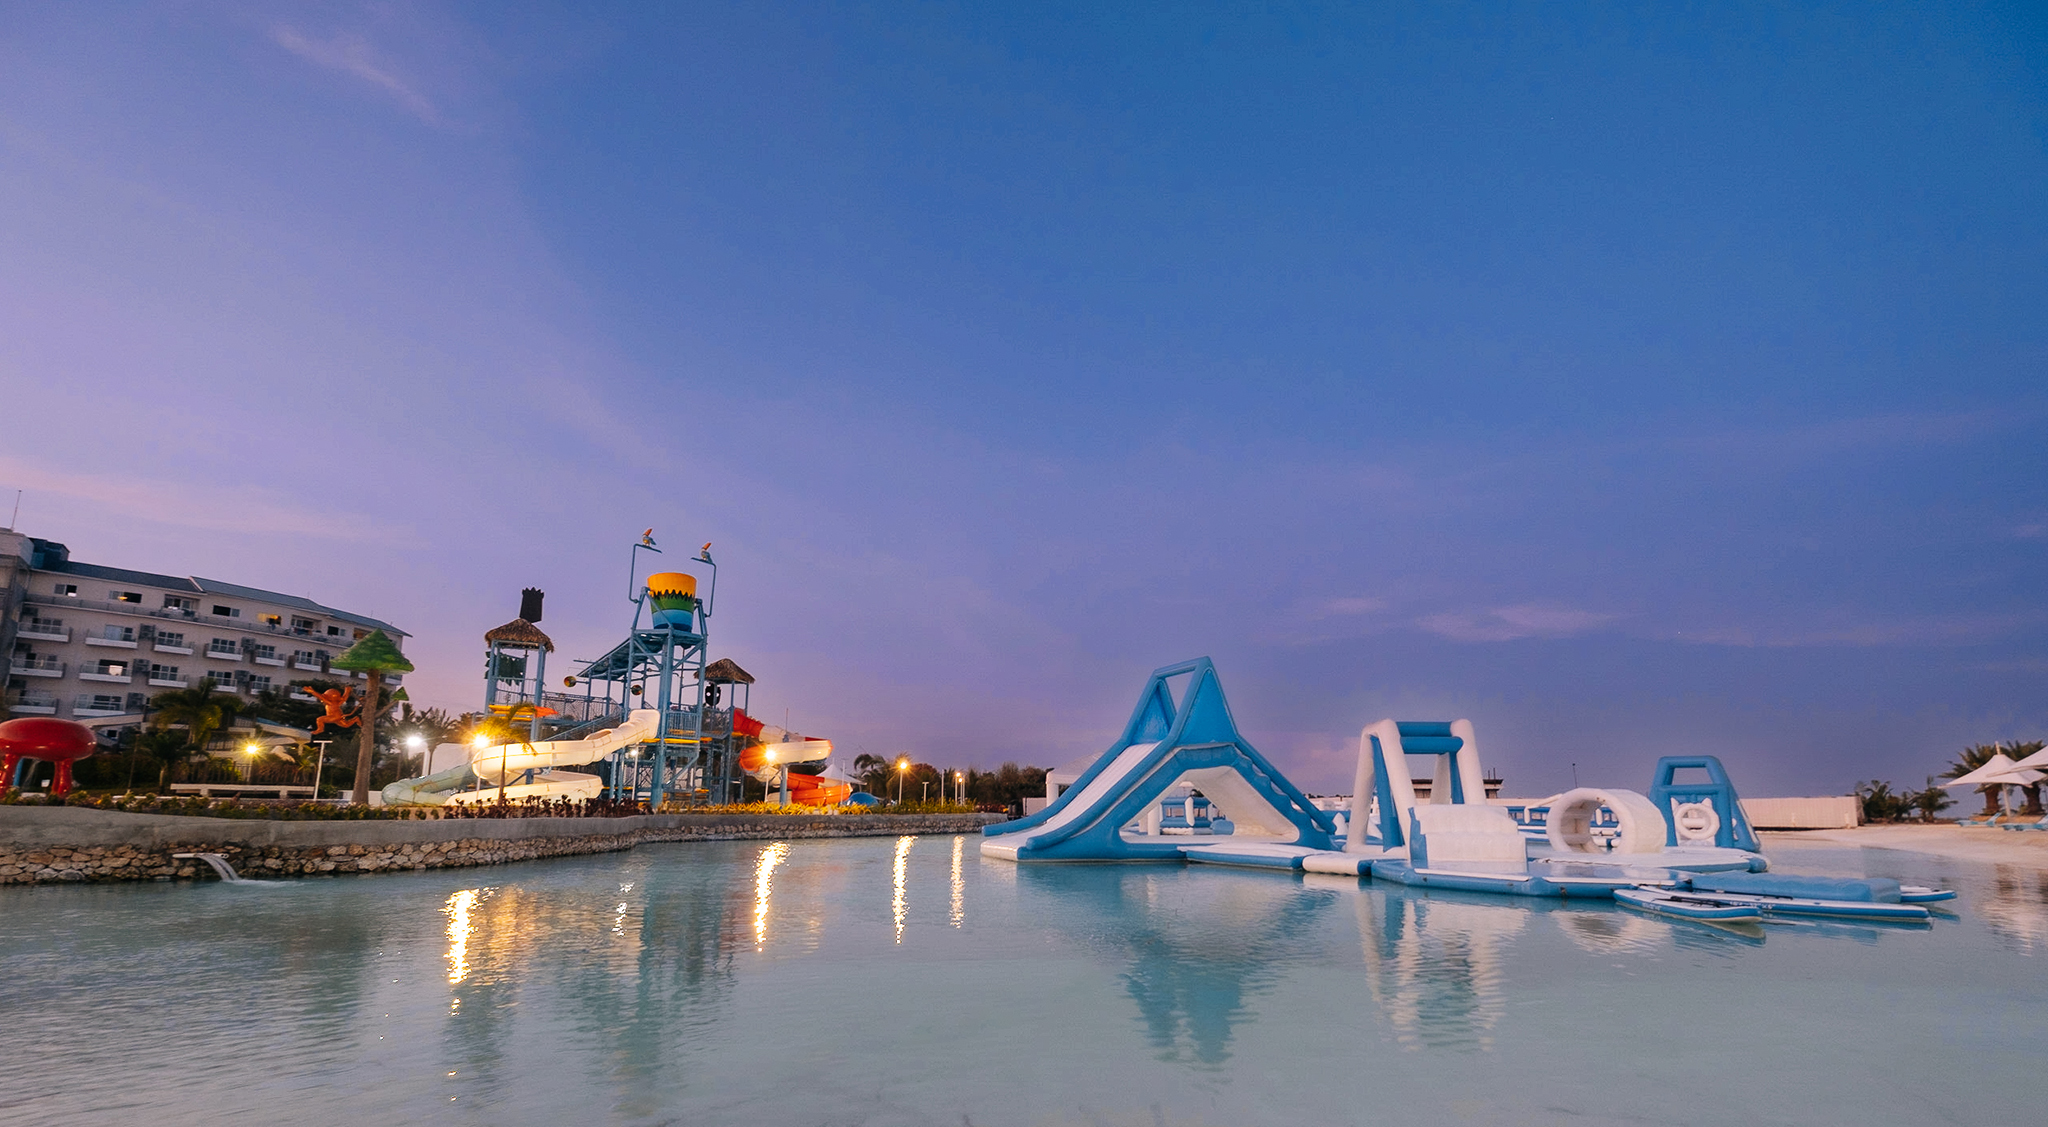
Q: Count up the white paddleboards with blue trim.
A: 3